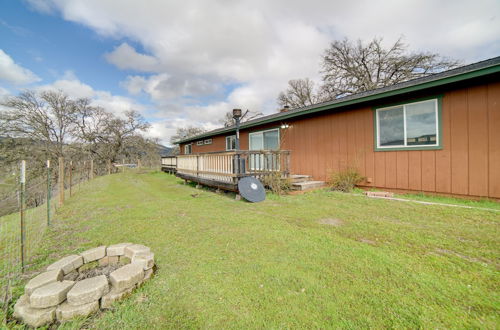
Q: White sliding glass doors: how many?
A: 1